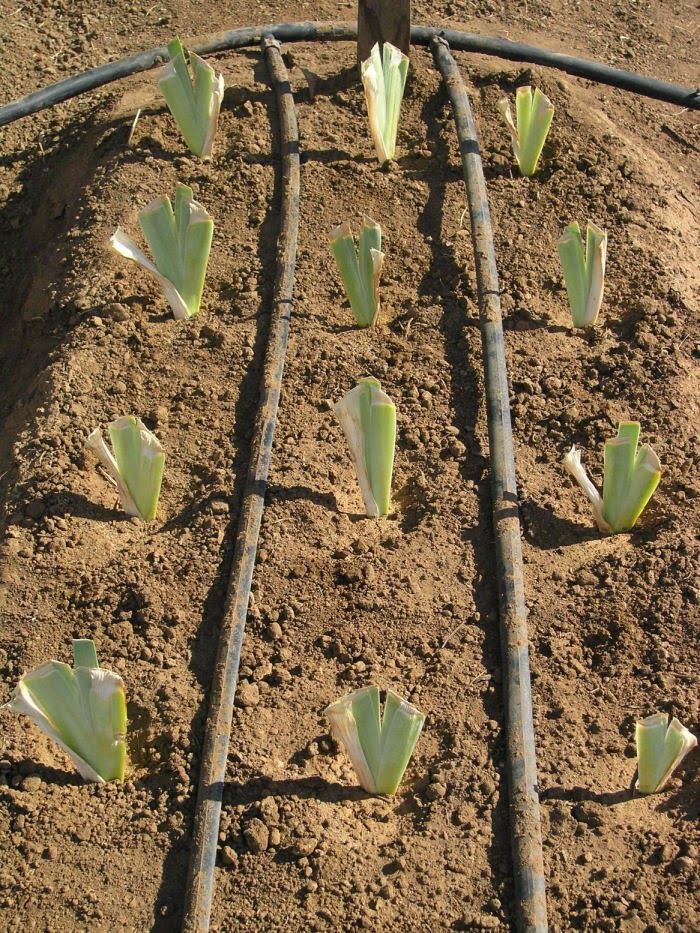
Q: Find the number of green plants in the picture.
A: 12